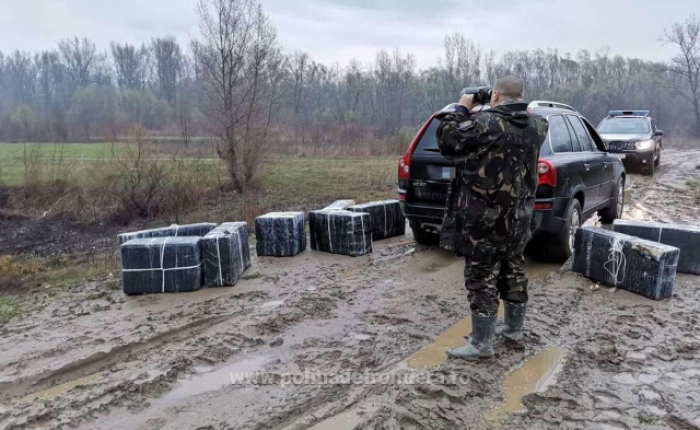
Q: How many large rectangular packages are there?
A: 9